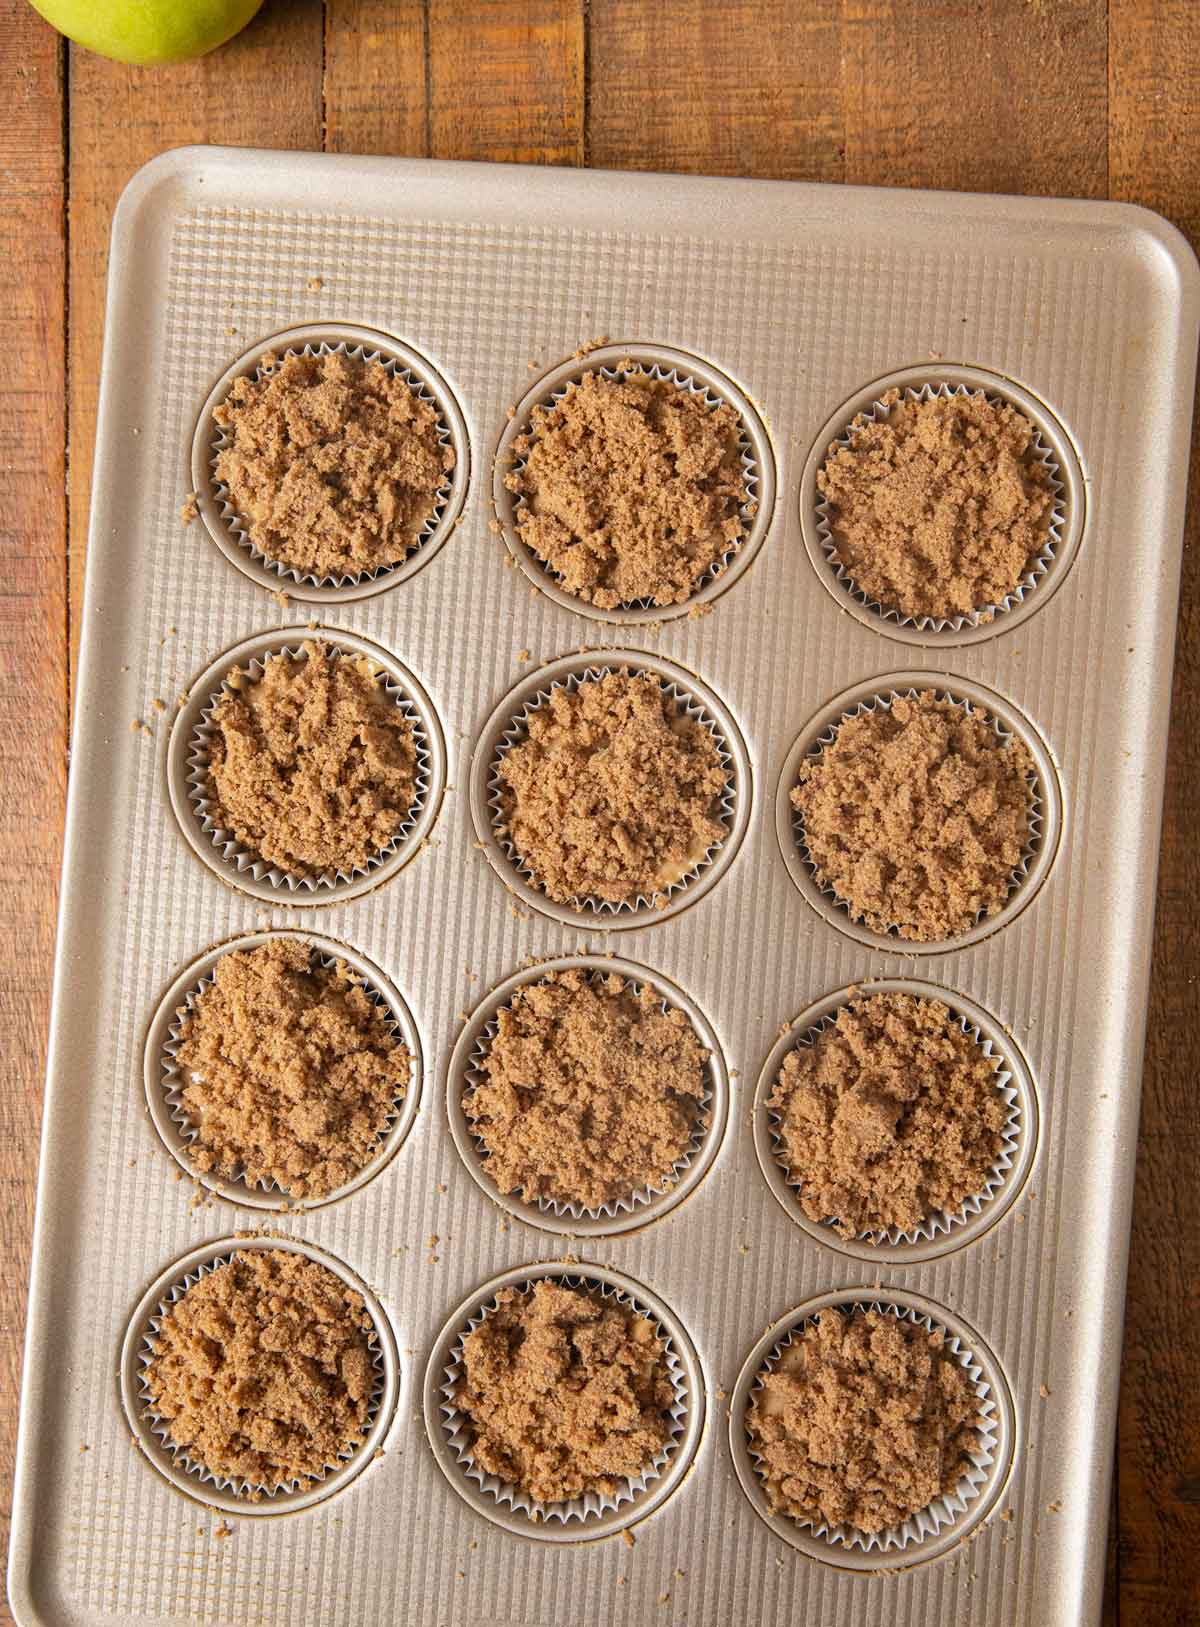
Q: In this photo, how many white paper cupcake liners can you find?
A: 12